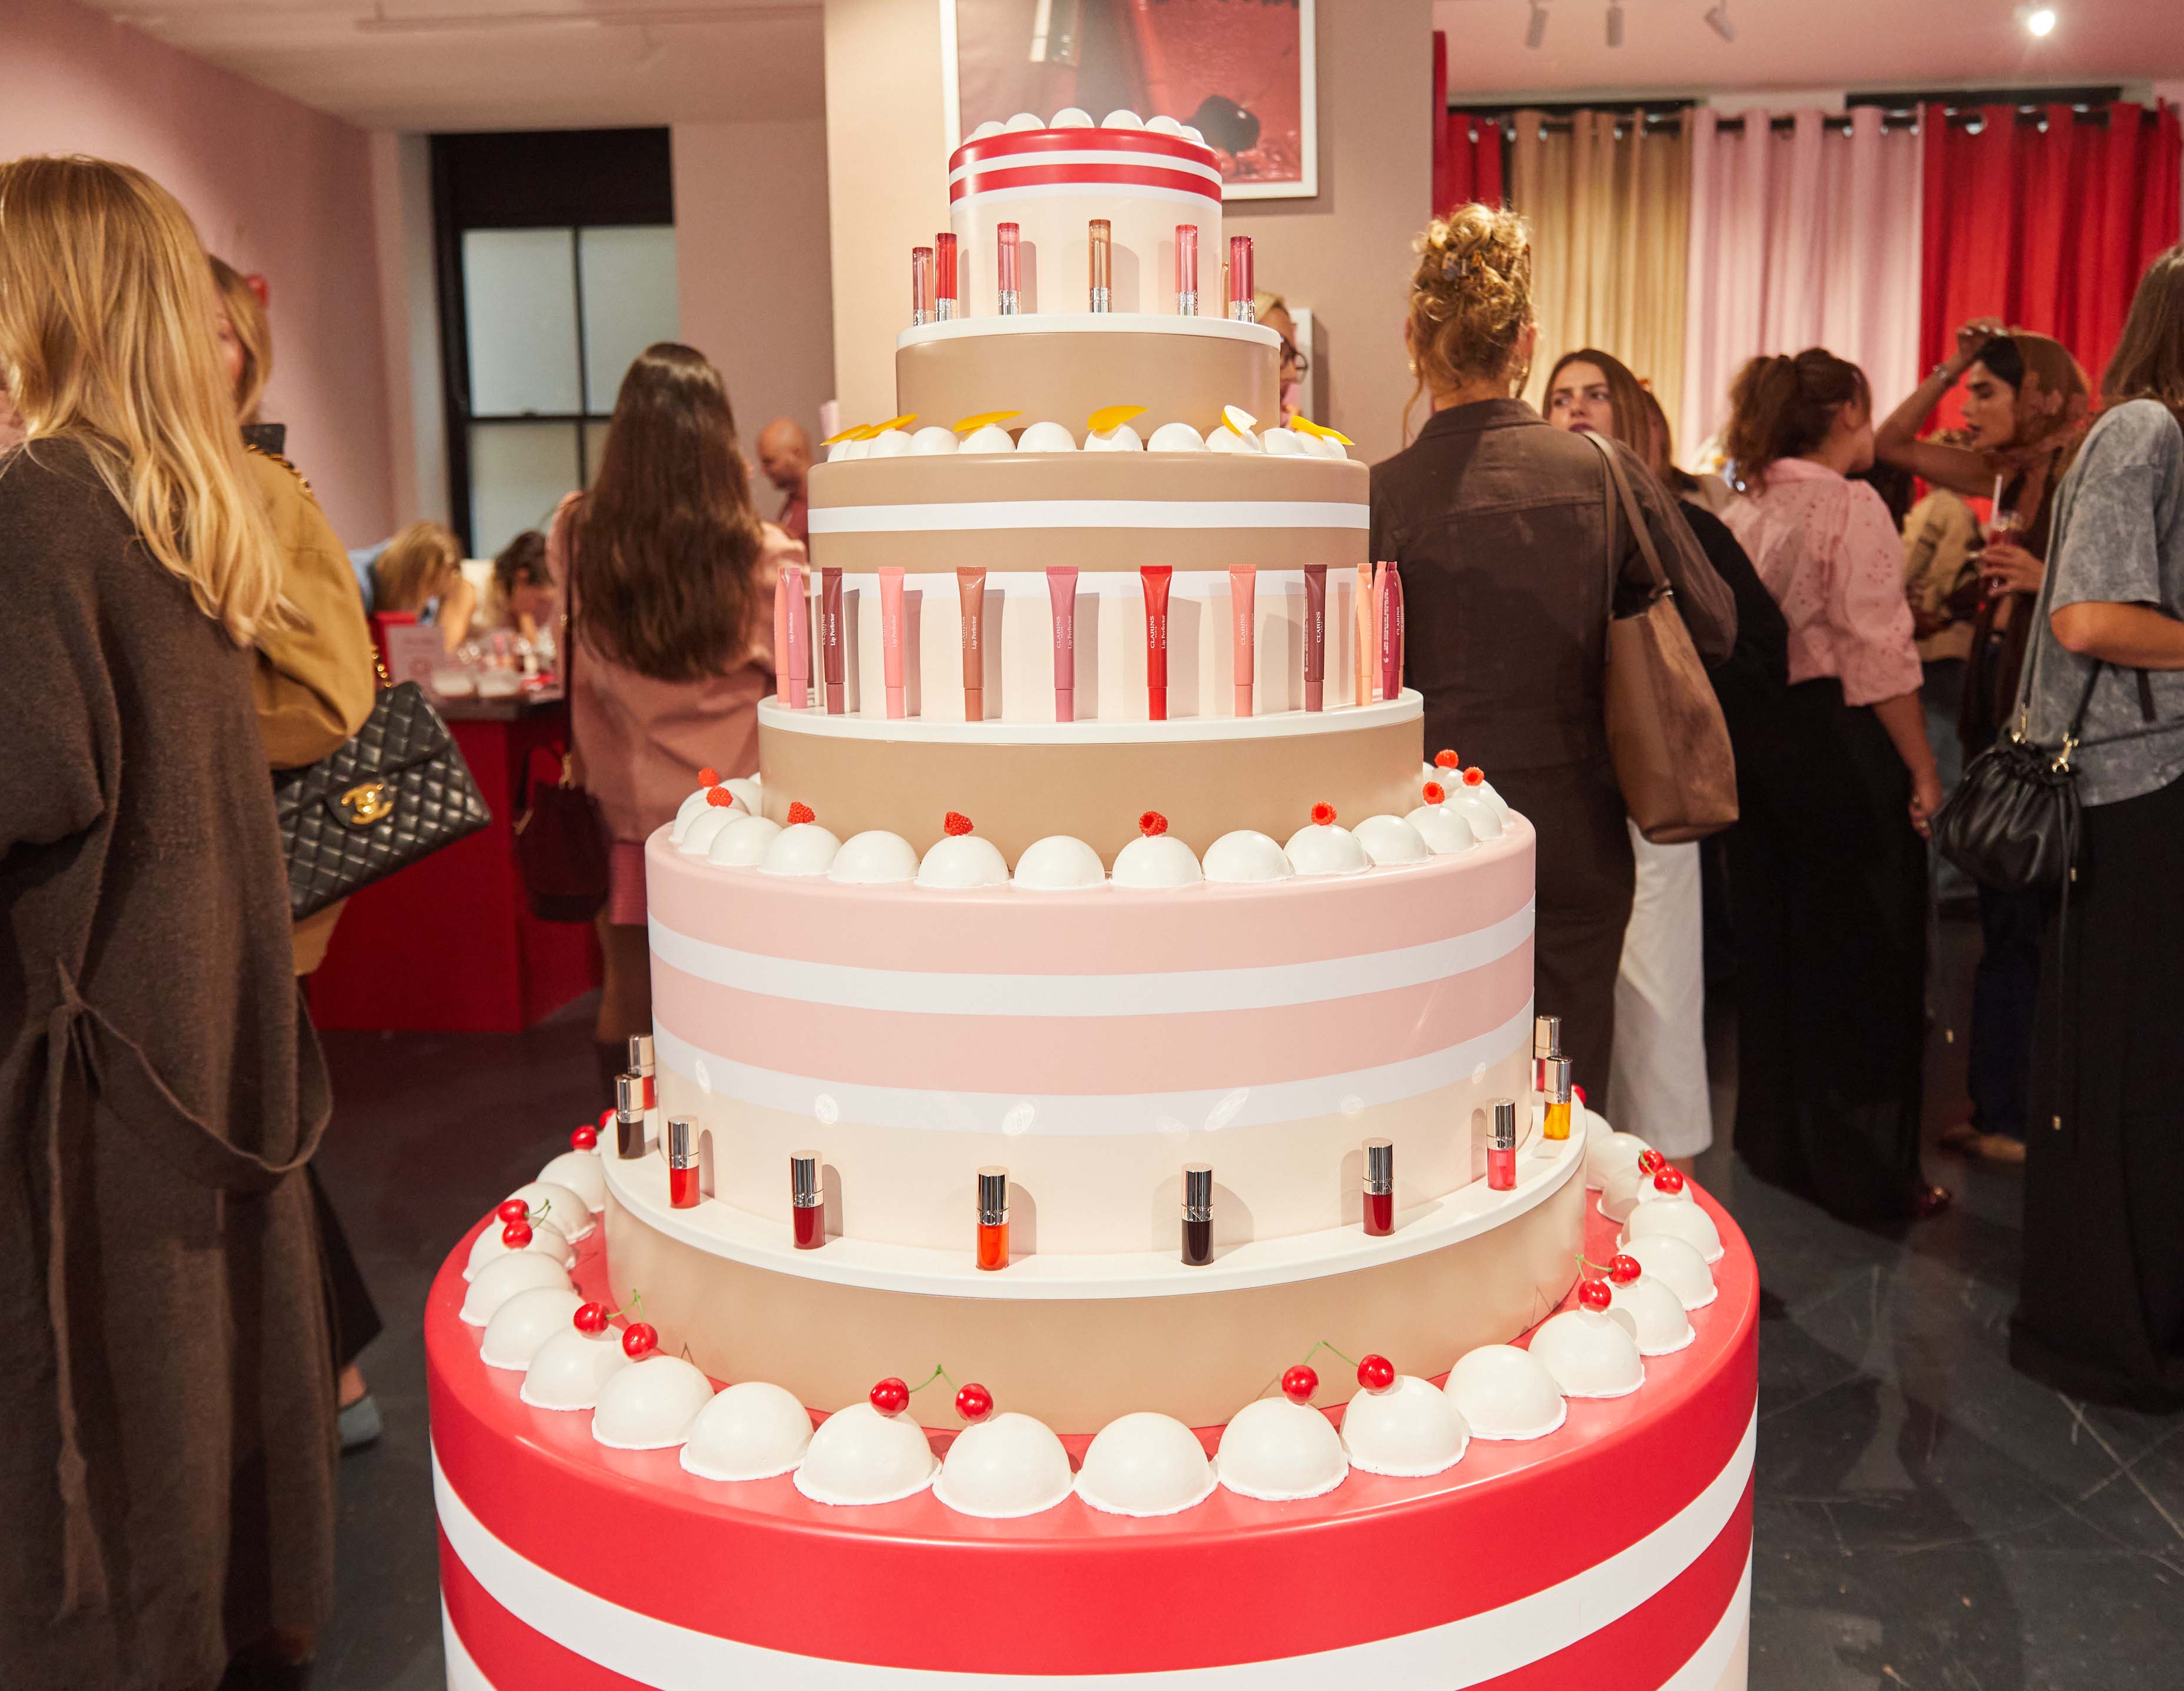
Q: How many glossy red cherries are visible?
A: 15